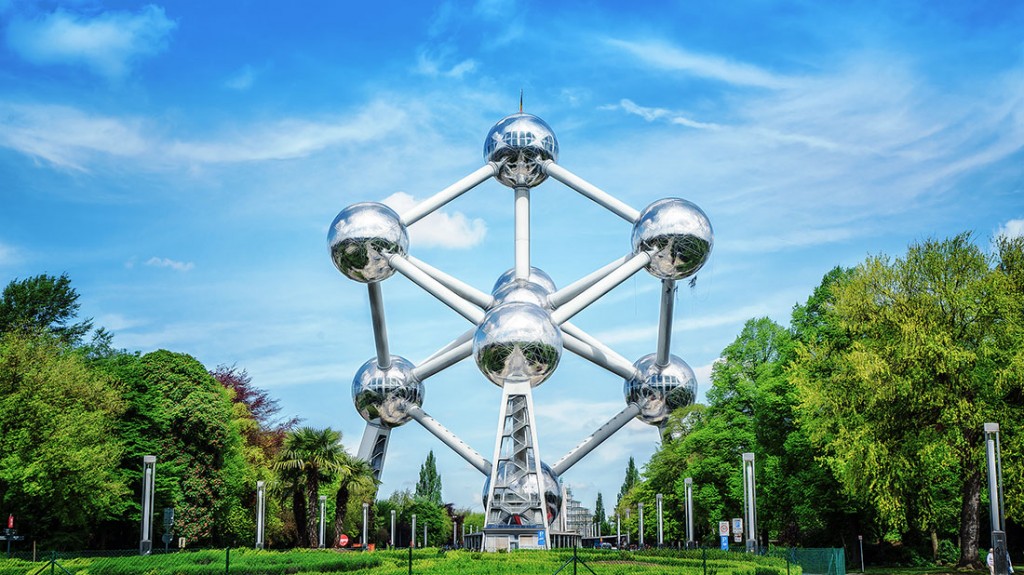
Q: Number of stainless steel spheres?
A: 9